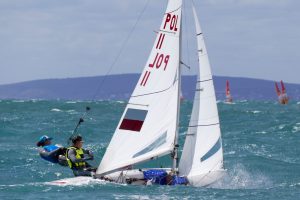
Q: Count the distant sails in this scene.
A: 3